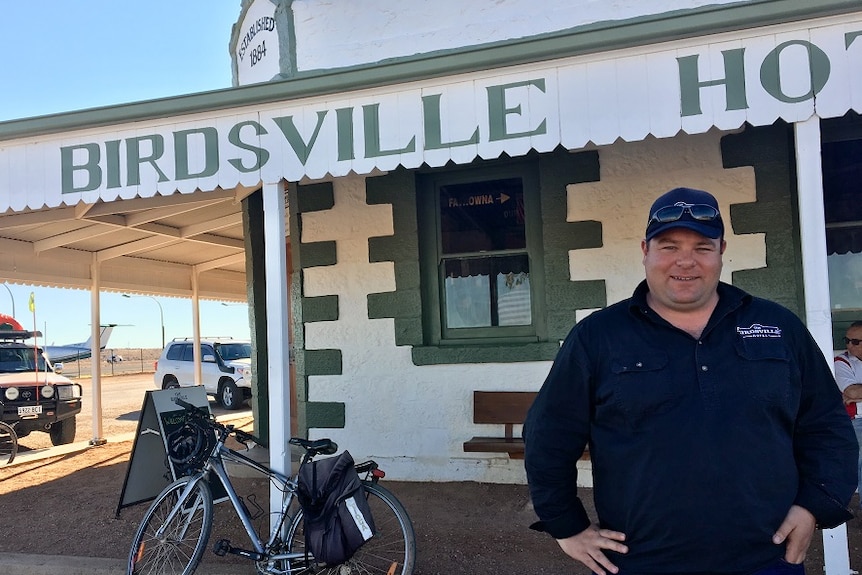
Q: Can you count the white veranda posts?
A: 4